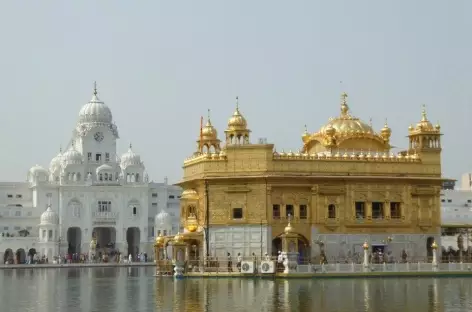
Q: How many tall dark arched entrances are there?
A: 3